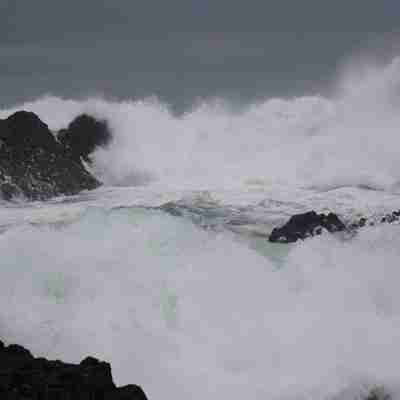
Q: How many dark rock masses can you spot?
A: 3